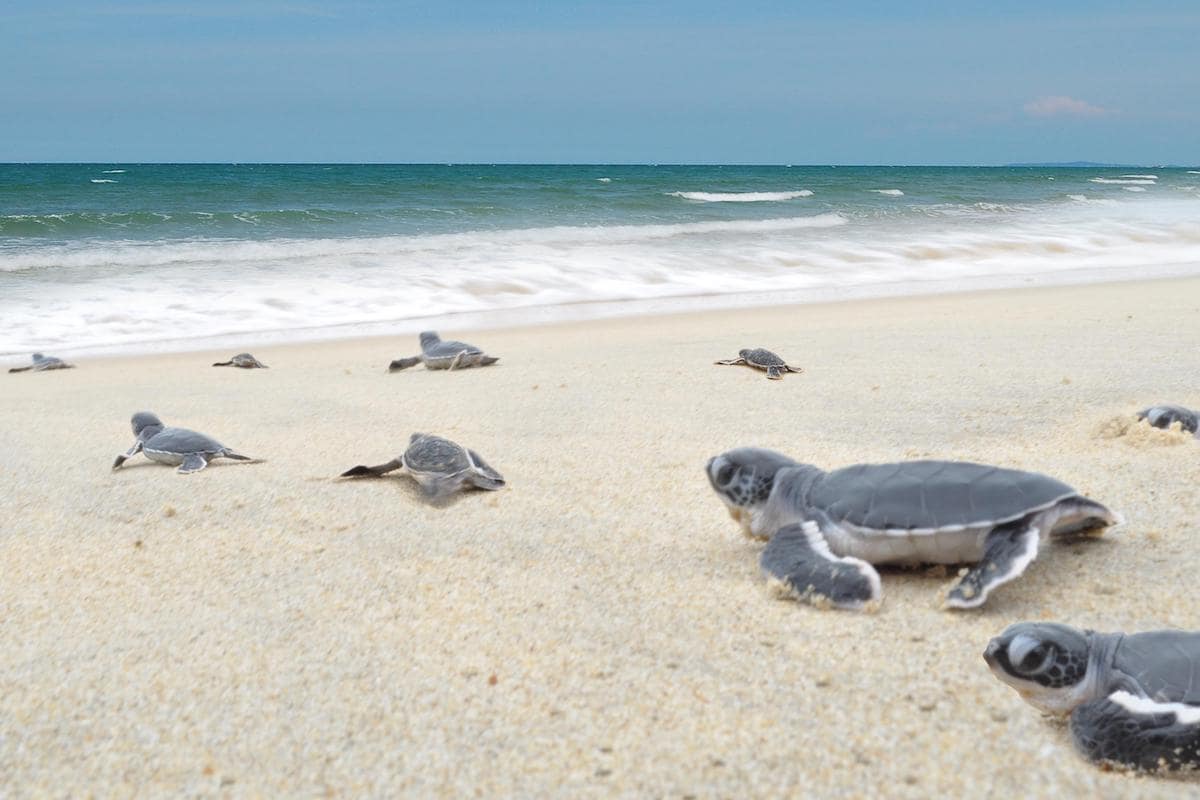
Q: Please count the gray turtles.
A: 9